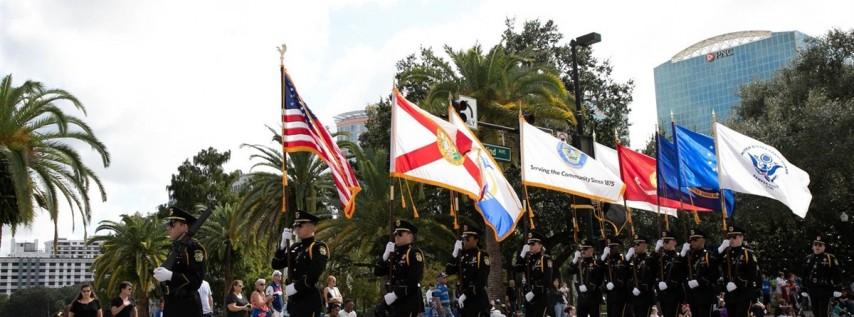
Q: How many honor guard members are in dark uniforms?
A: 12